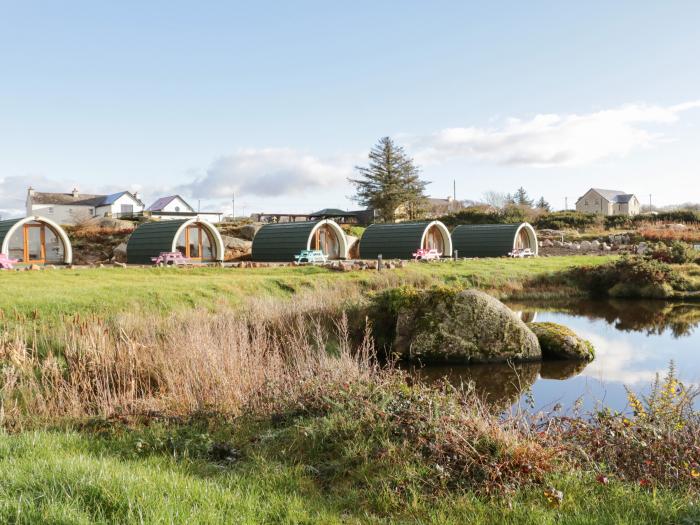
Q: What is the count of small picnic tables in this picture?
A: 5